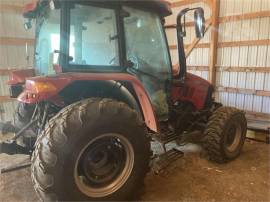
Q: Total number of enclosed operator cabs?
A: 1